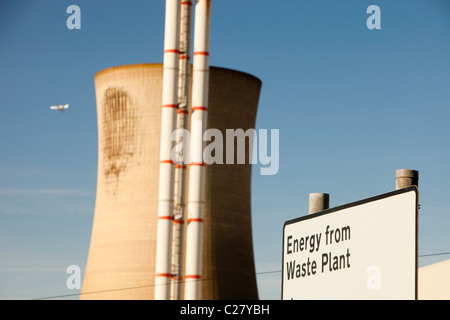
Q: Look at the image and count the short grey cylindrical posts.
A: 2